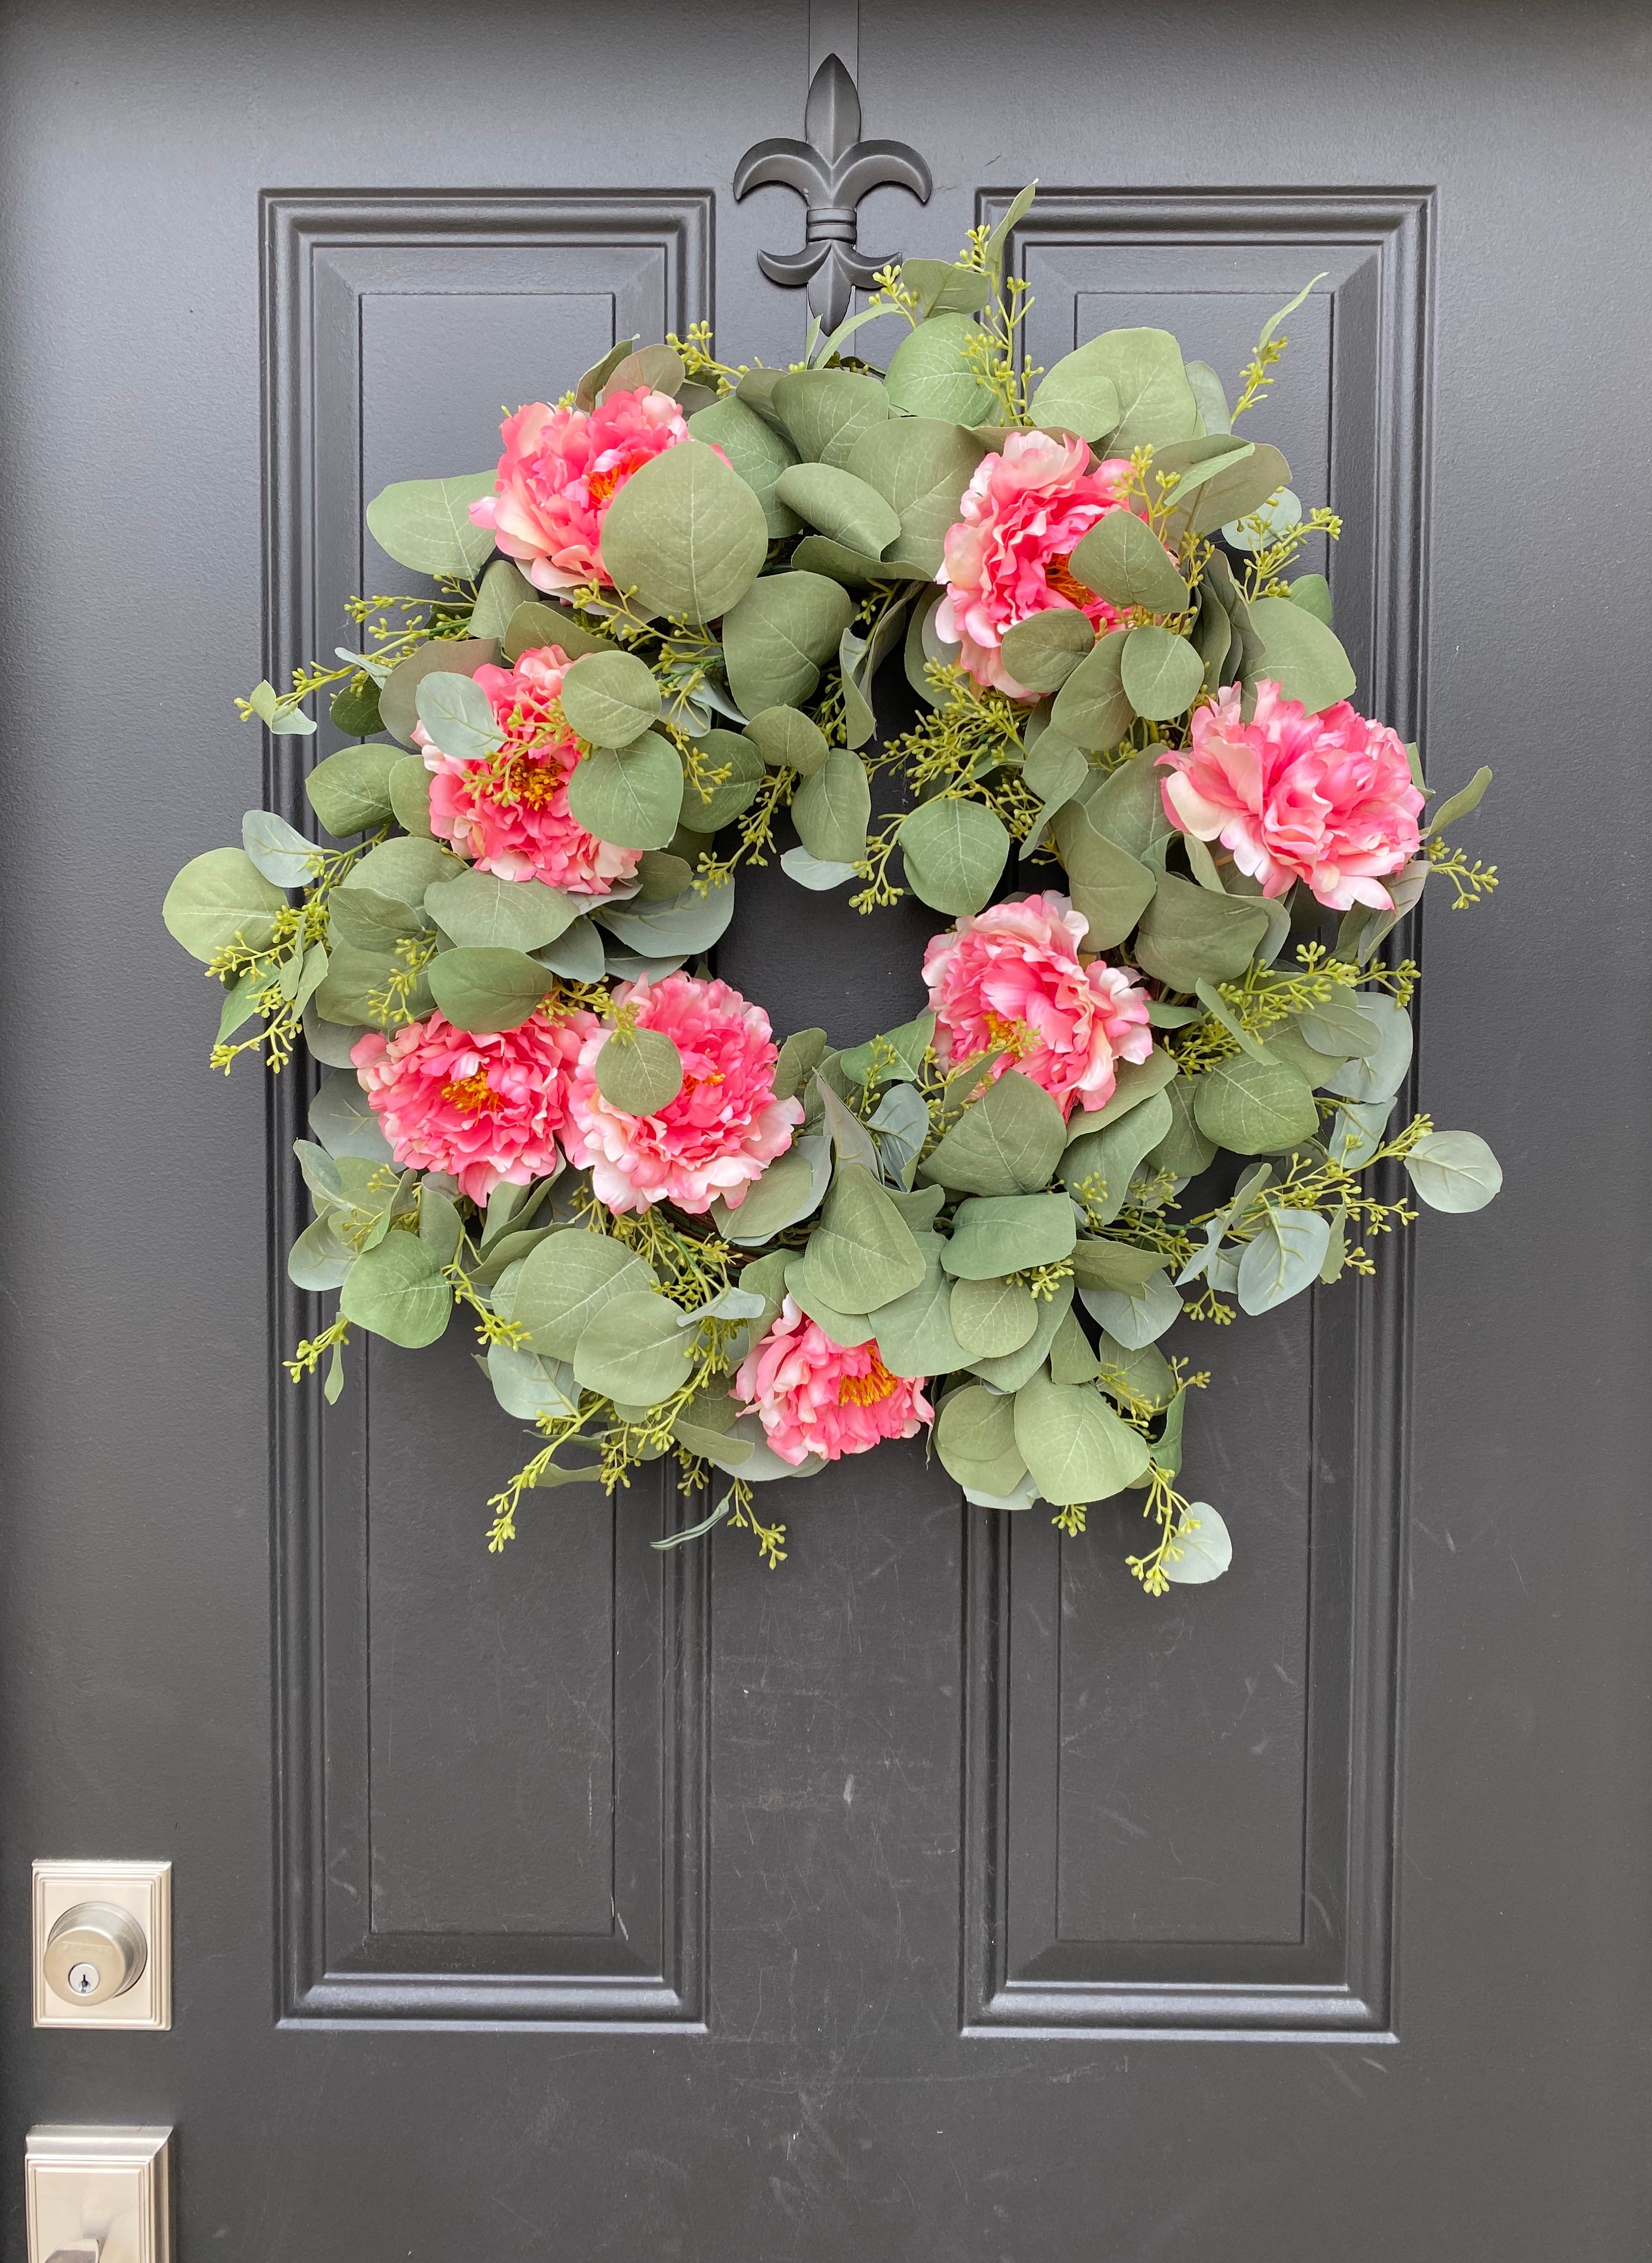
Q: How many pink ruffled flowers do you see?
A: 8